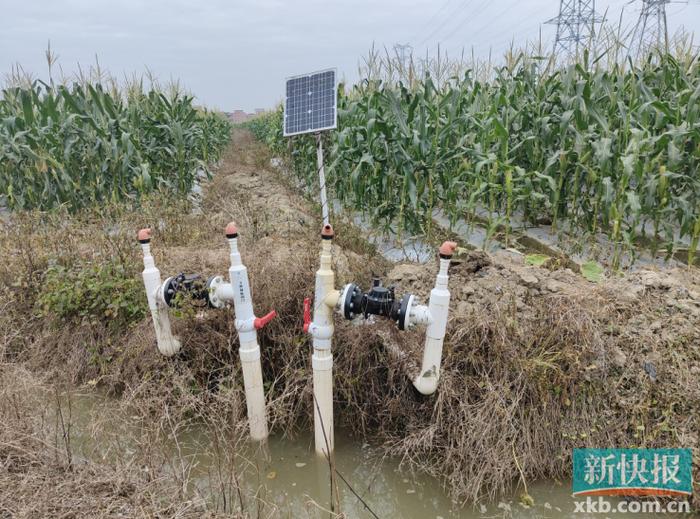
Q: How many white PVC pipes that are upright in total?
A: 4